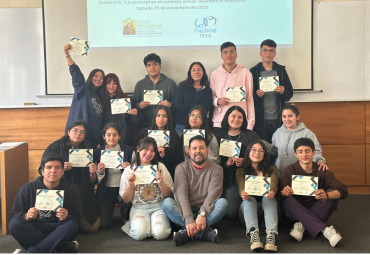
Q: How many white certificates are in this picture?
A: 14